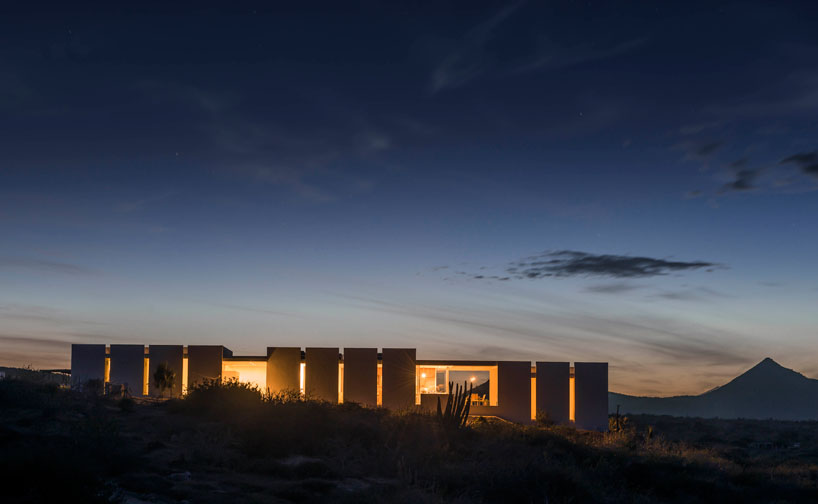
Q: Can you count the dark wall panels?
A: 11